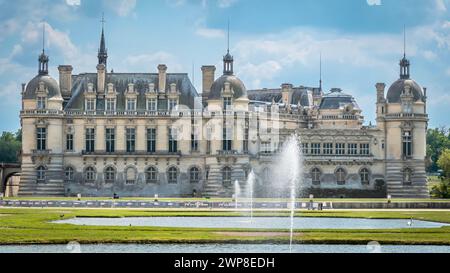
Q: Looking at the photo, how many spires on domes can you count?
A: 3